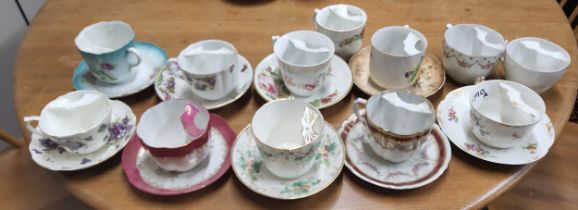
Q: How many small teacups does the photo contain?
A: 12